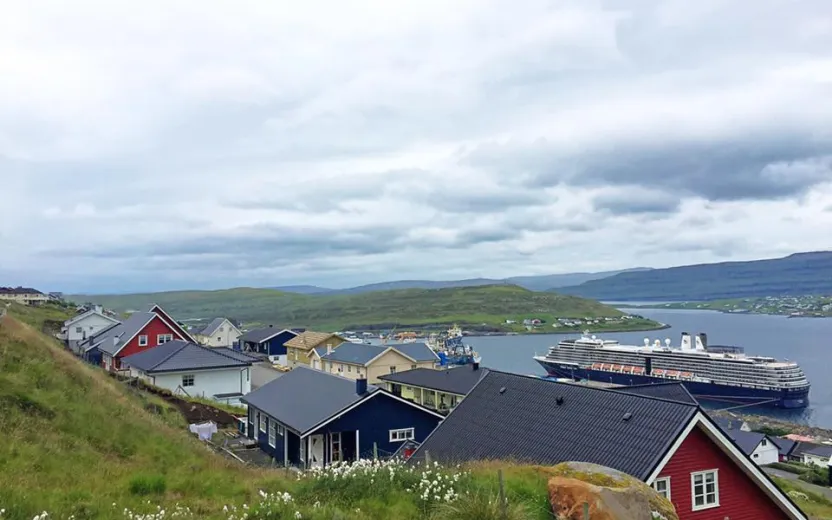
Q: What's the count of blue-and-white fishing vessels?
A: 1